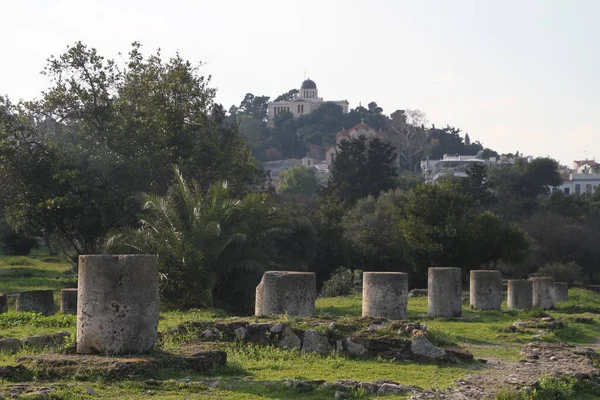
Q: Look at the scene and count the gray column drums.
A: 11